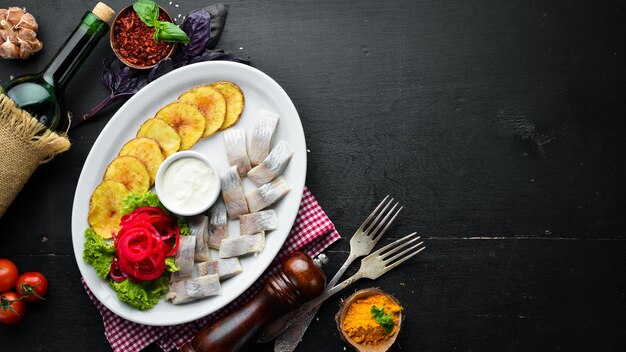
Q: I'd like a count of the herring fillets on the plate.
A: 12